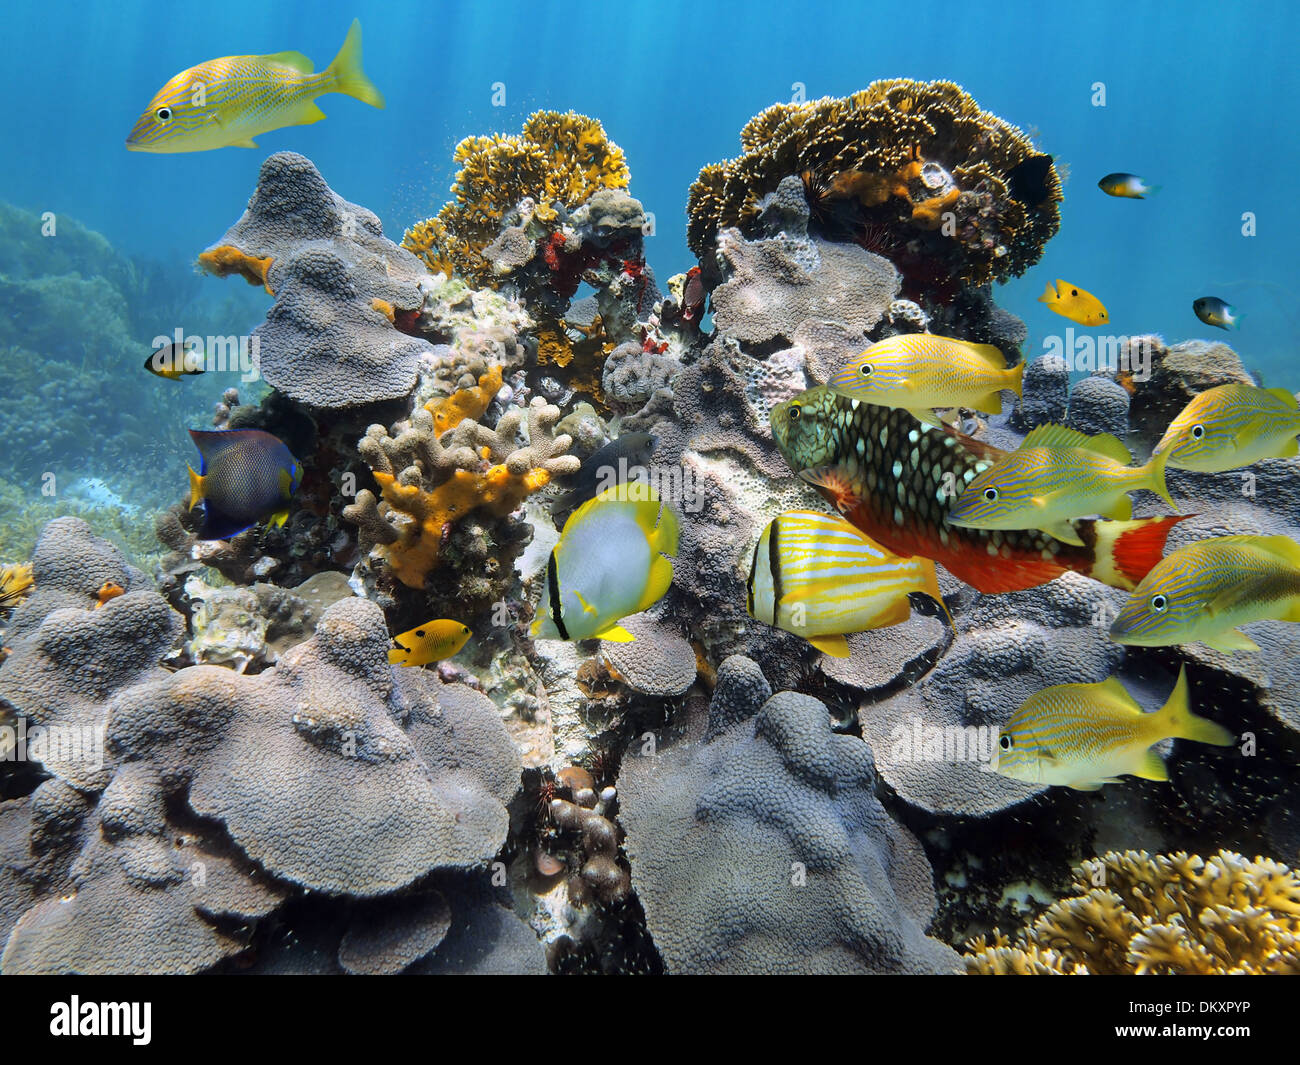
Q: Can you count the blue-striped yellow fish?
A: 6